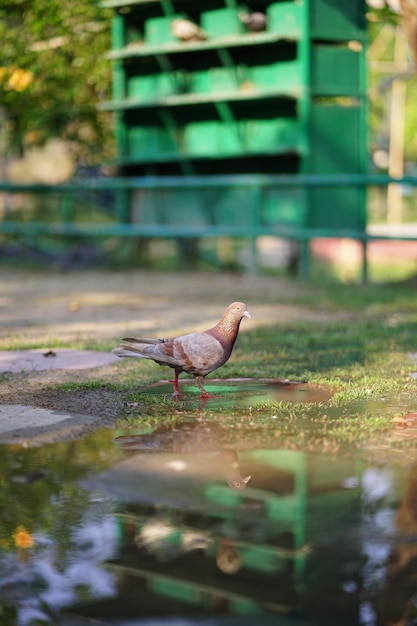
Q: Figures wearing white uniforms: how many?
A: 0